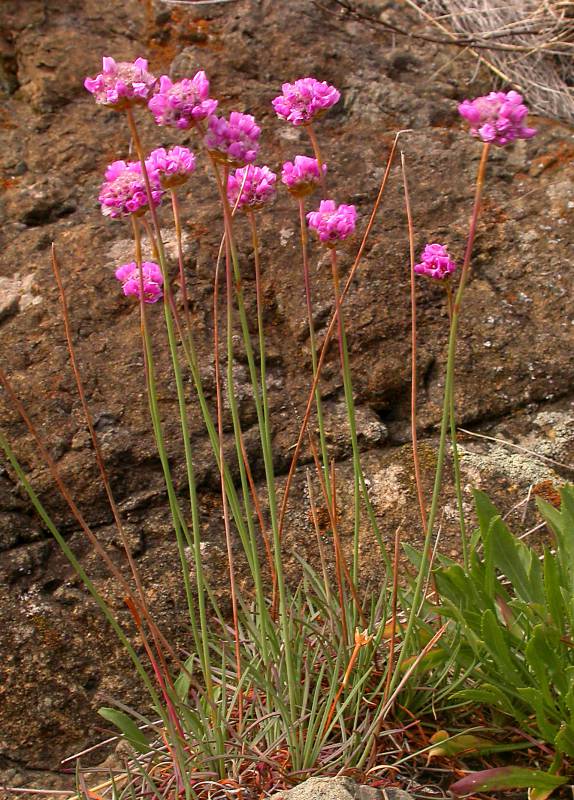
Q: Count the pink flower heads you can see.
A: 12